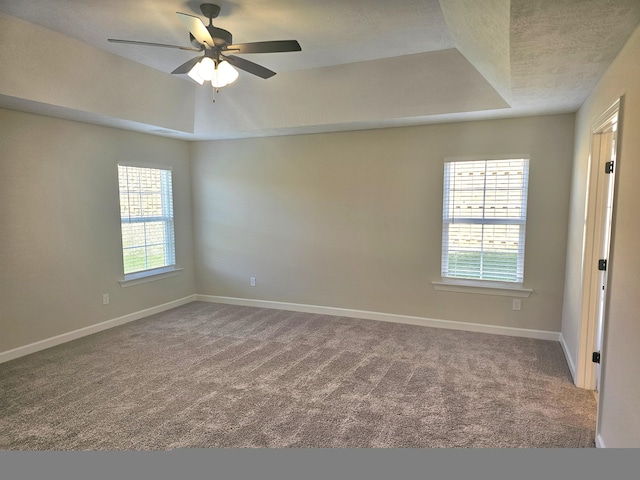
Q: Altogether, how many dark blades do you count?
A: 4